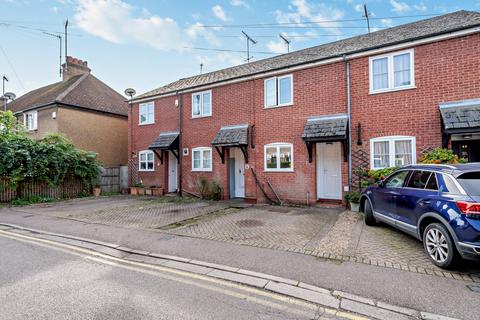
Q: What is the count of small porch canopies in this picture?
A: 4